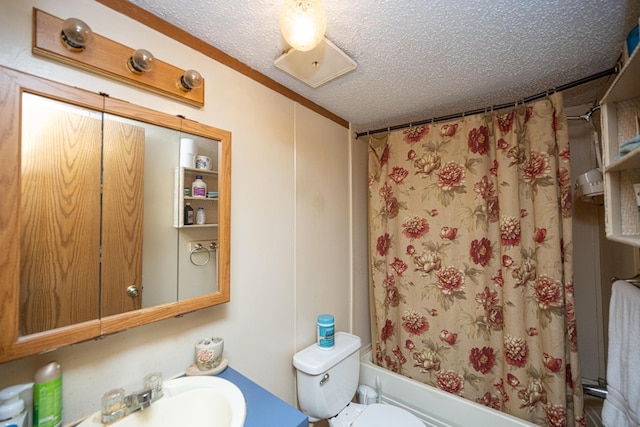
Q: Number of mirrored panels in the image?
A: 3